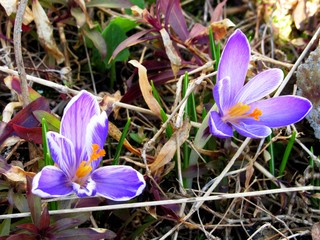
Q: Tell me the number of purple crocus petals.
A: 12